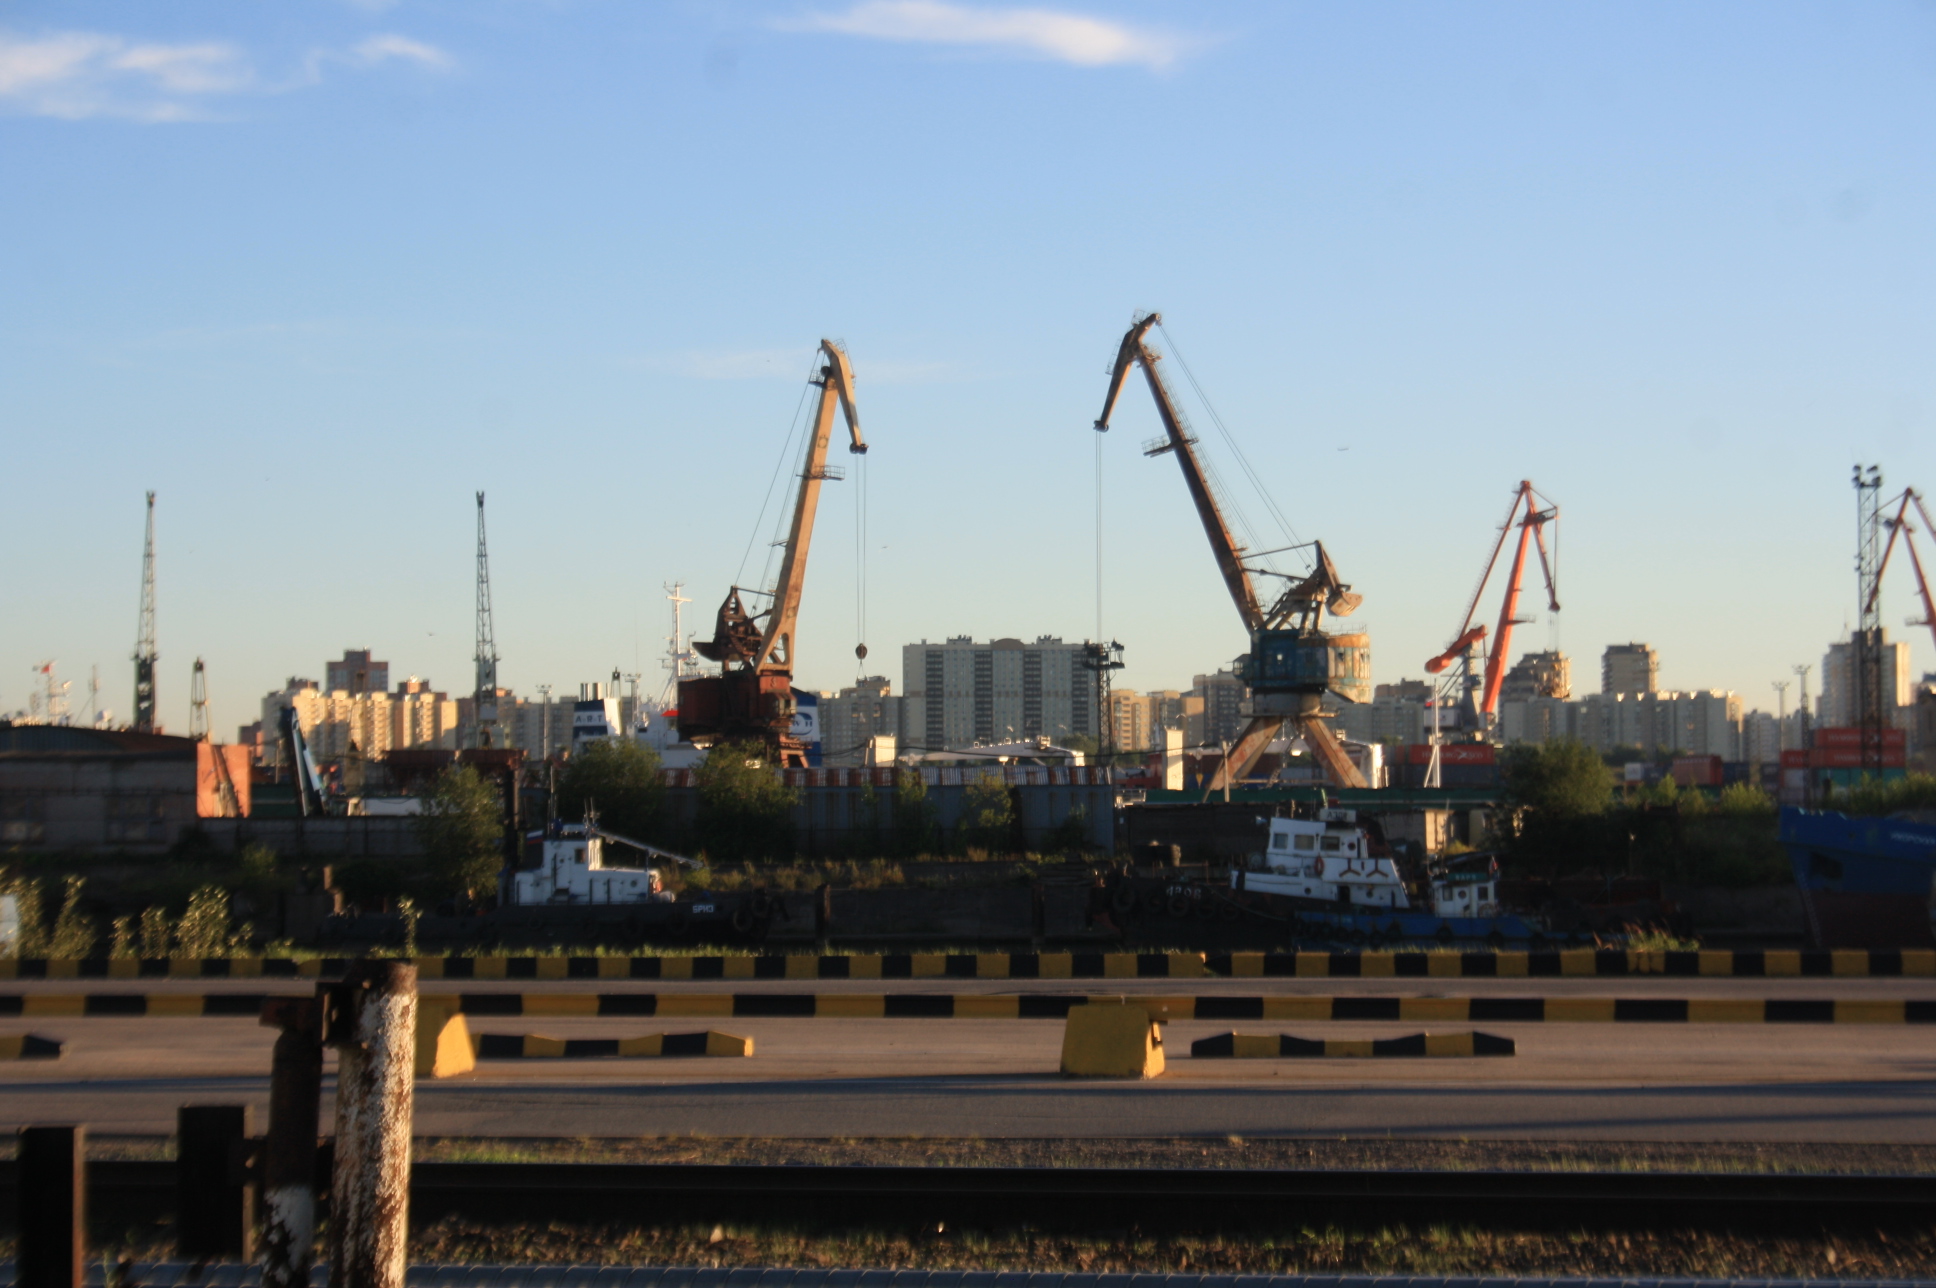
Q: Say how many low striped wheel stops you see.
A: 3